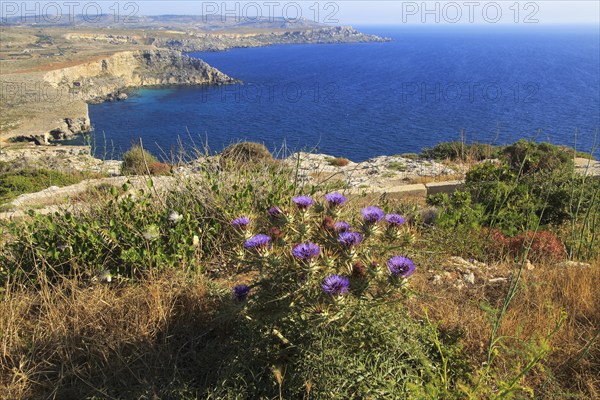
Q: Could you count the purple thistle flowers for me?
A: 13